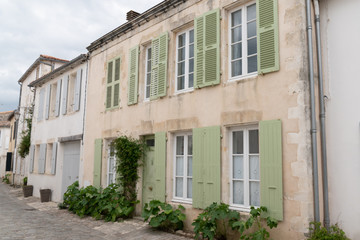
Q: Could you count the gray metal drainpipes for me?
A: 2